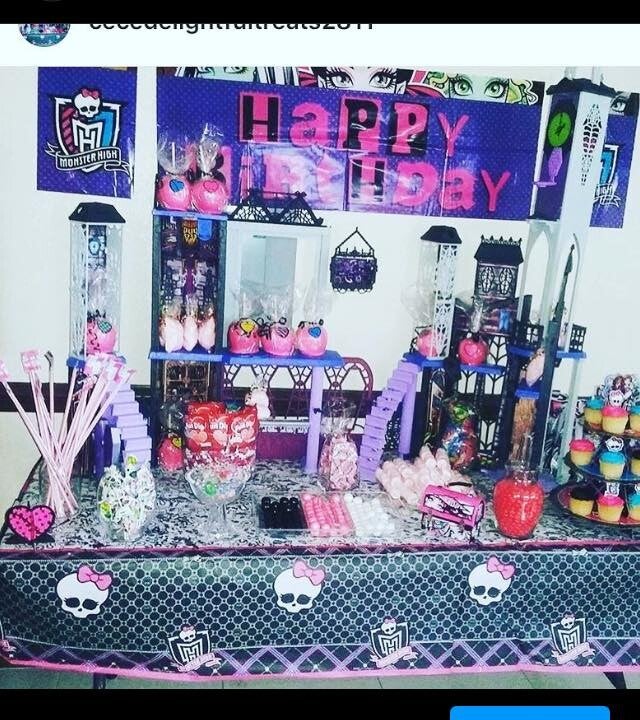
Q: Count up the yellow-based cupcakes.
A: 9